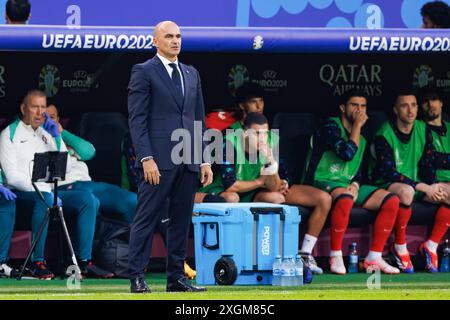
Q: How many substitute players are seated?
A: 5